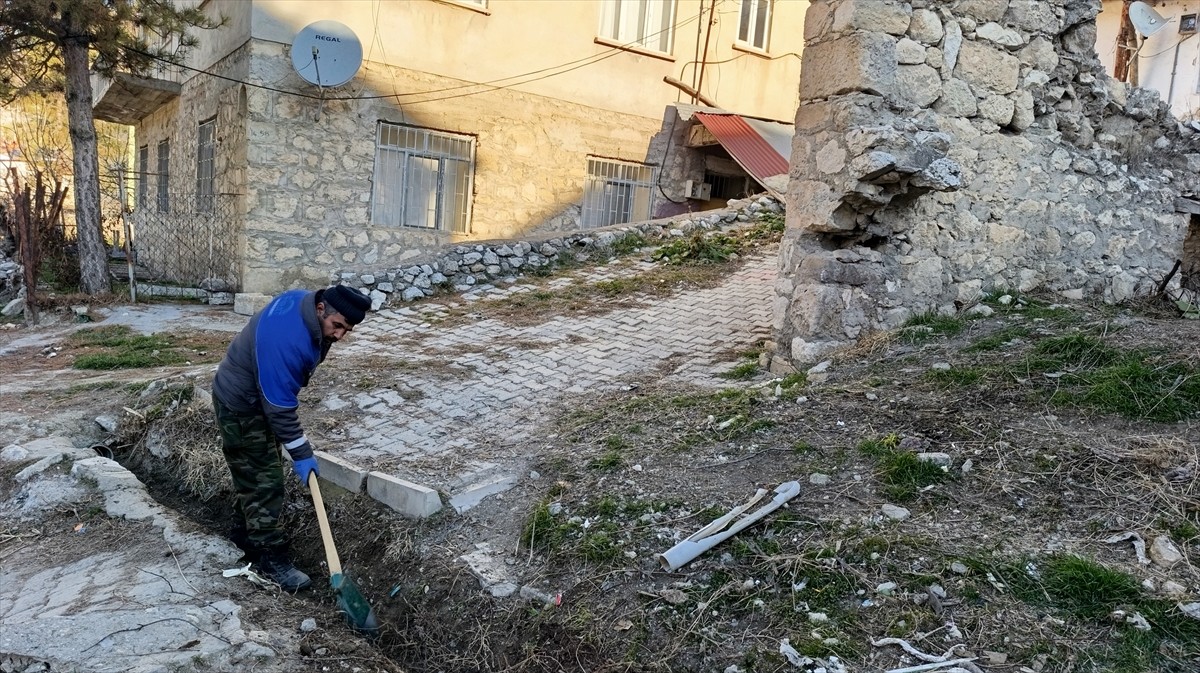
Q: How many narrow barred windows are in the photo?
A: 3